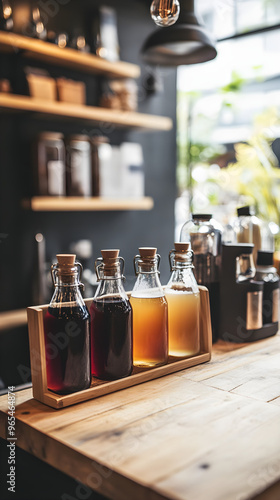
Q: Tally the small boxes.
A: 2